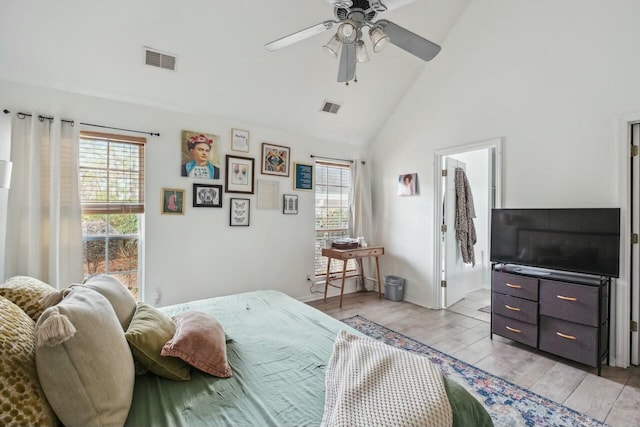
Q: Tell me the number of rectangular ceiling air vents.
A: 2